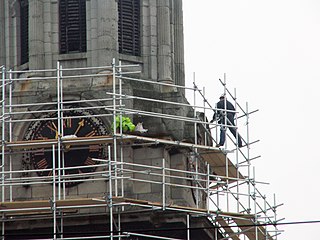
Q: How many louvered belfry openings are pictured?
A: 3